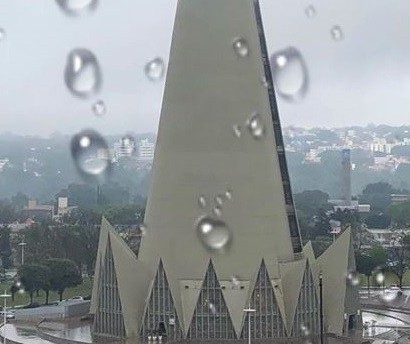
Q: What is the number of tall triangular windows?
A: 5